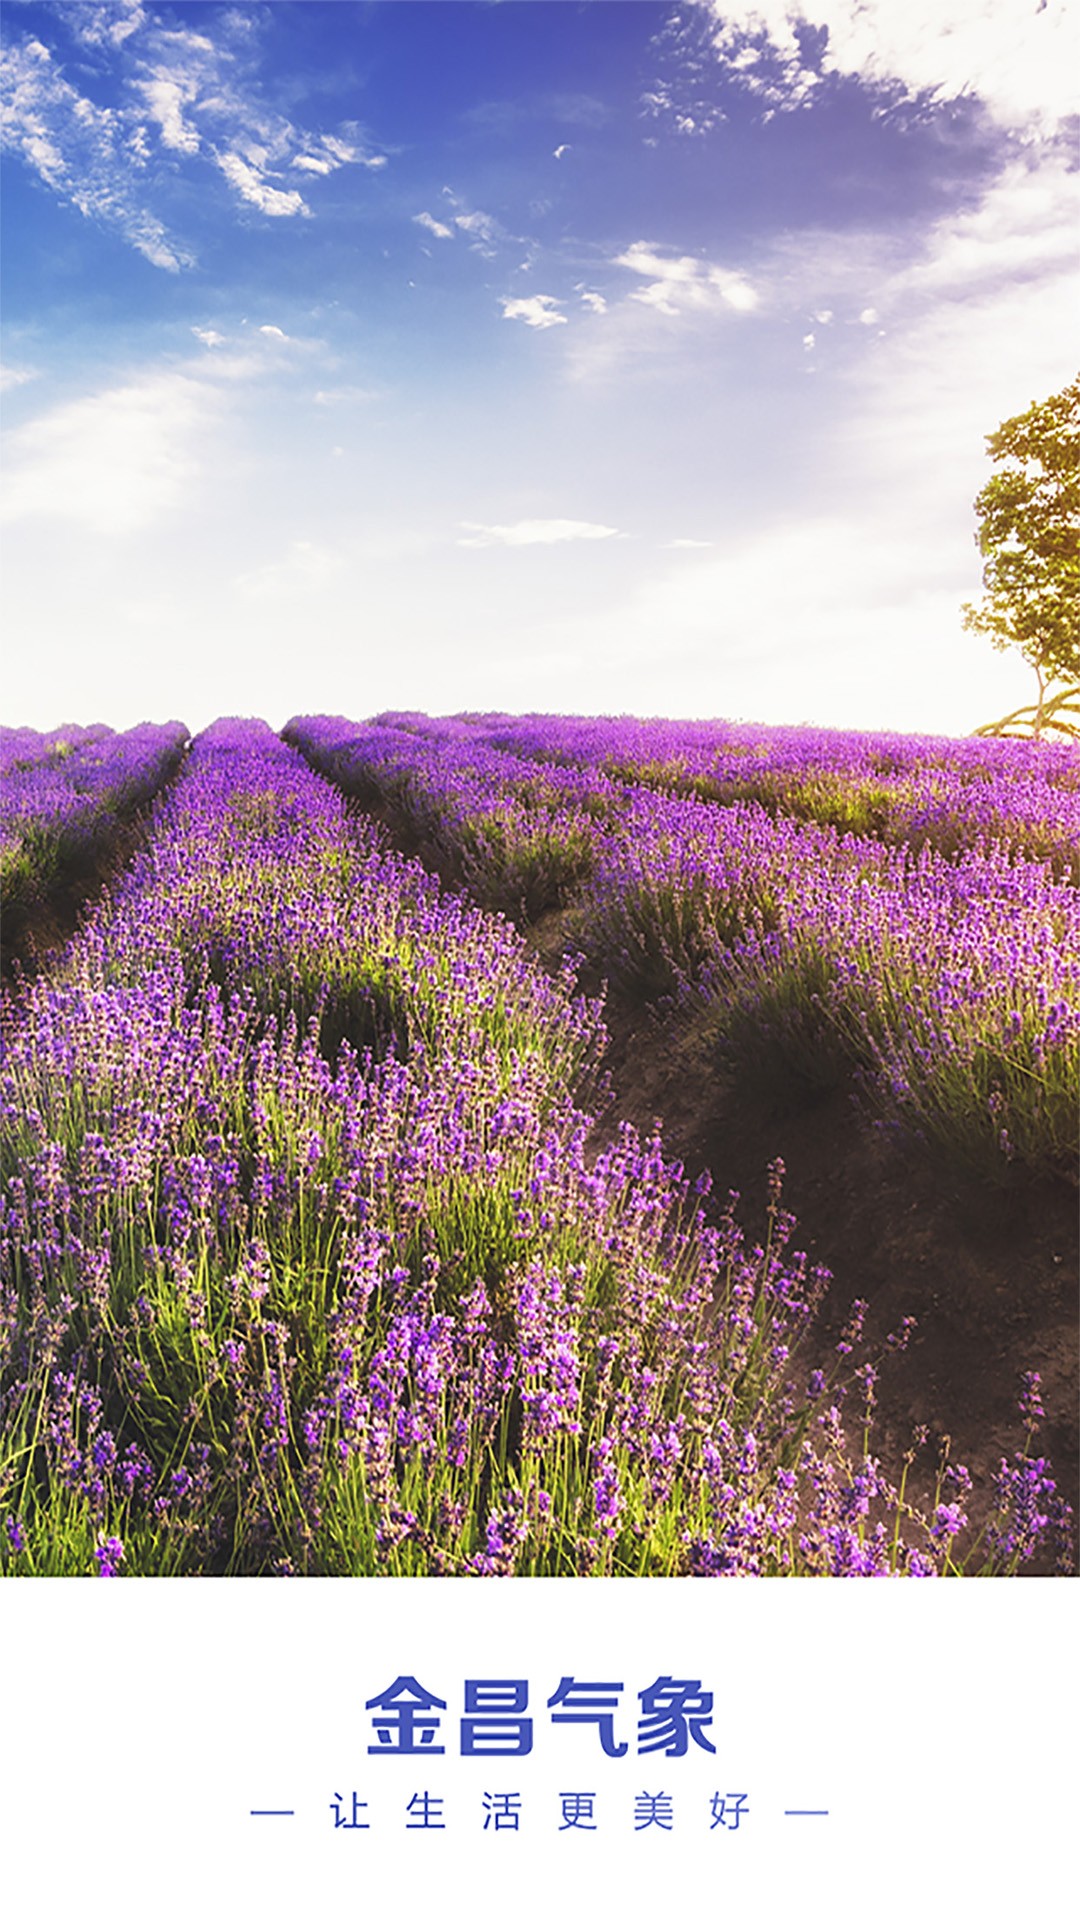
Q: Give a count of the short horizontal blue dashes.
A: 2